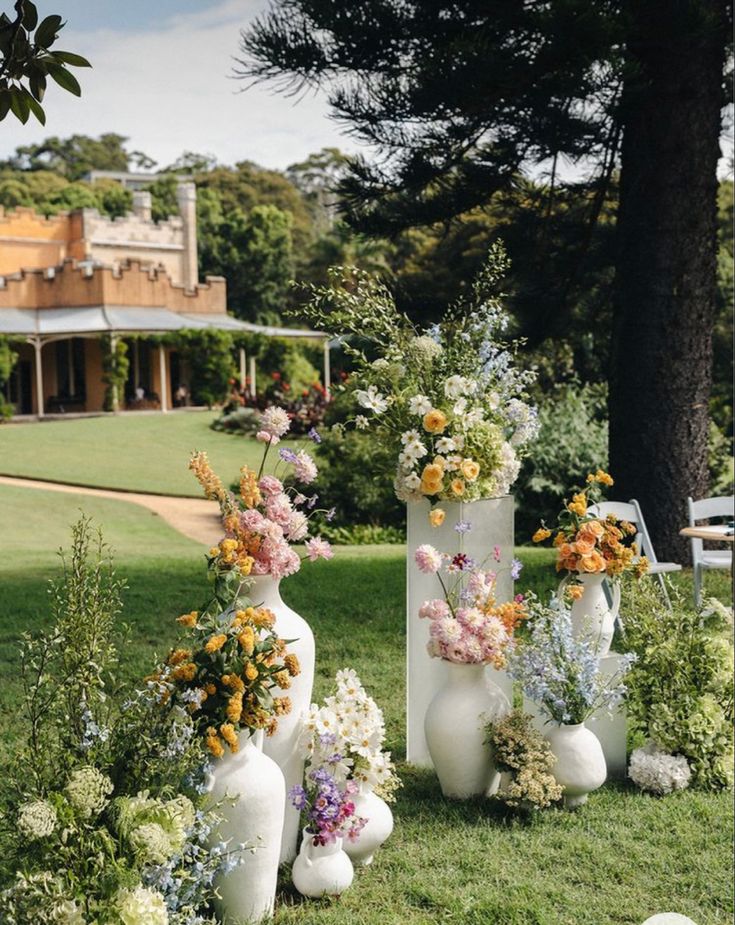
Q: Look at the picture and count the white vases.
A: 7